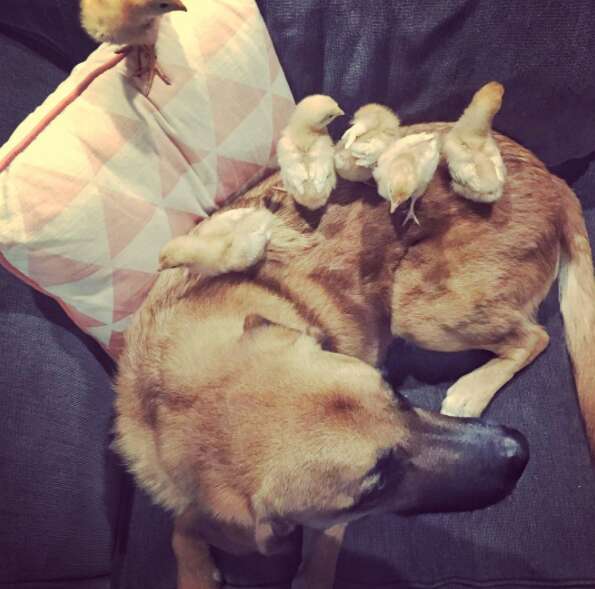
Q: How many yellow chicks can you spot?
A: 6